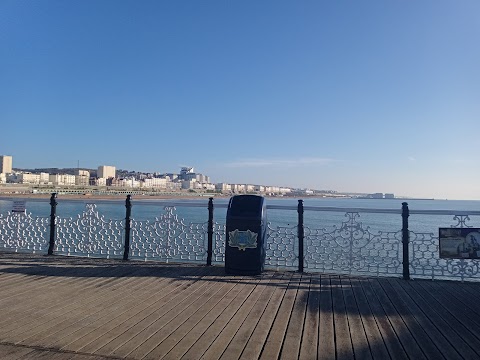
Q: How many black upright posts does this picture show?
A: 5